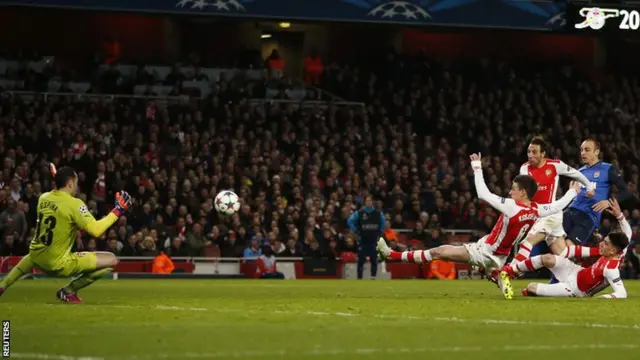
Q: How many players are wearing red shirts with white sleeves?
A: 3